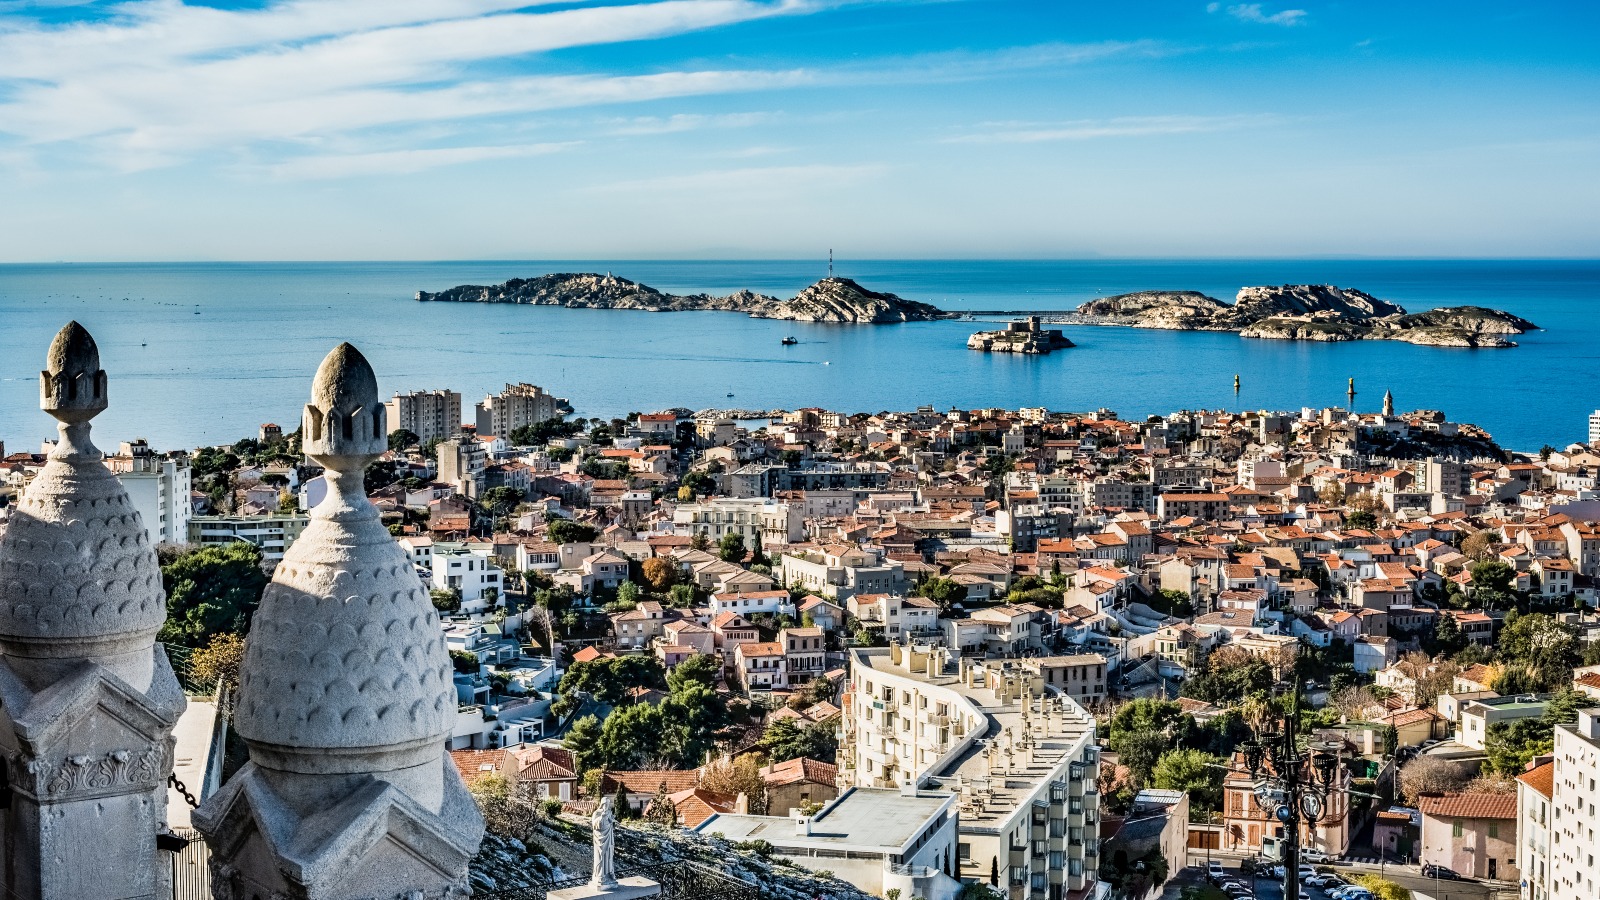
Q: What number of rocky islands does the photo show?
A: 3